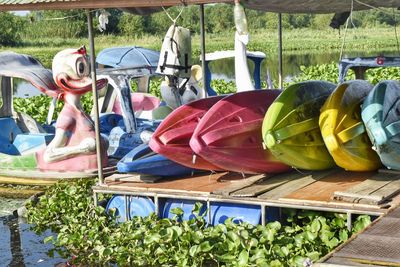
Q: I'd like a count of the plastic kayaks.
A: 6